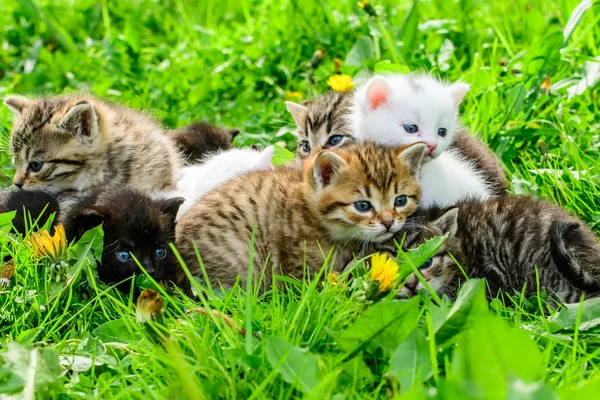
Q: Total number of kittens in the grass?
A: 9